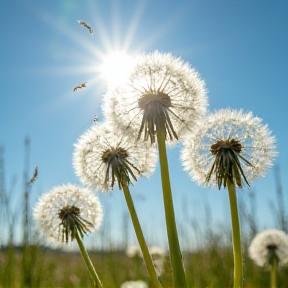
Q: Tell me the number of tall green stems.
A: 4